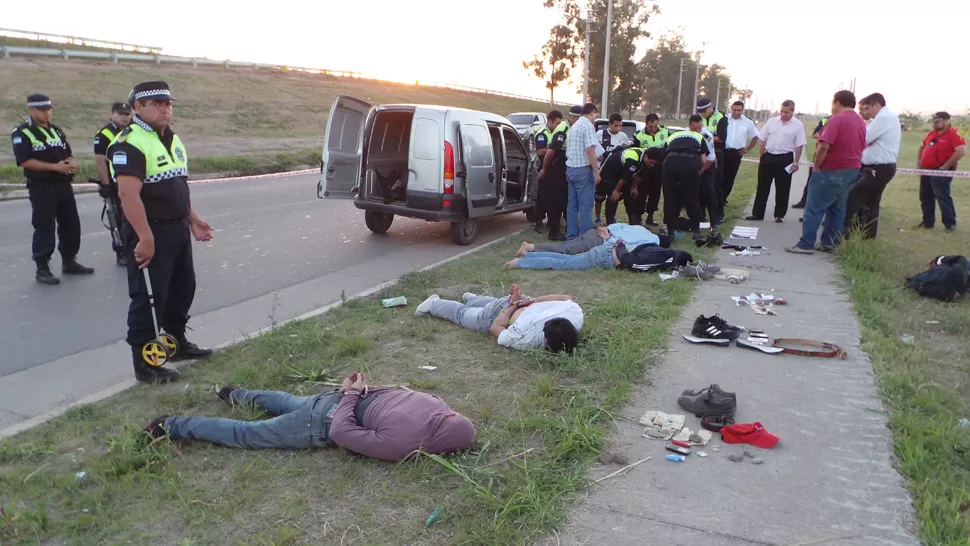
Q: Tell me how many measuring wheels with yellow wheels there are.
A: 1